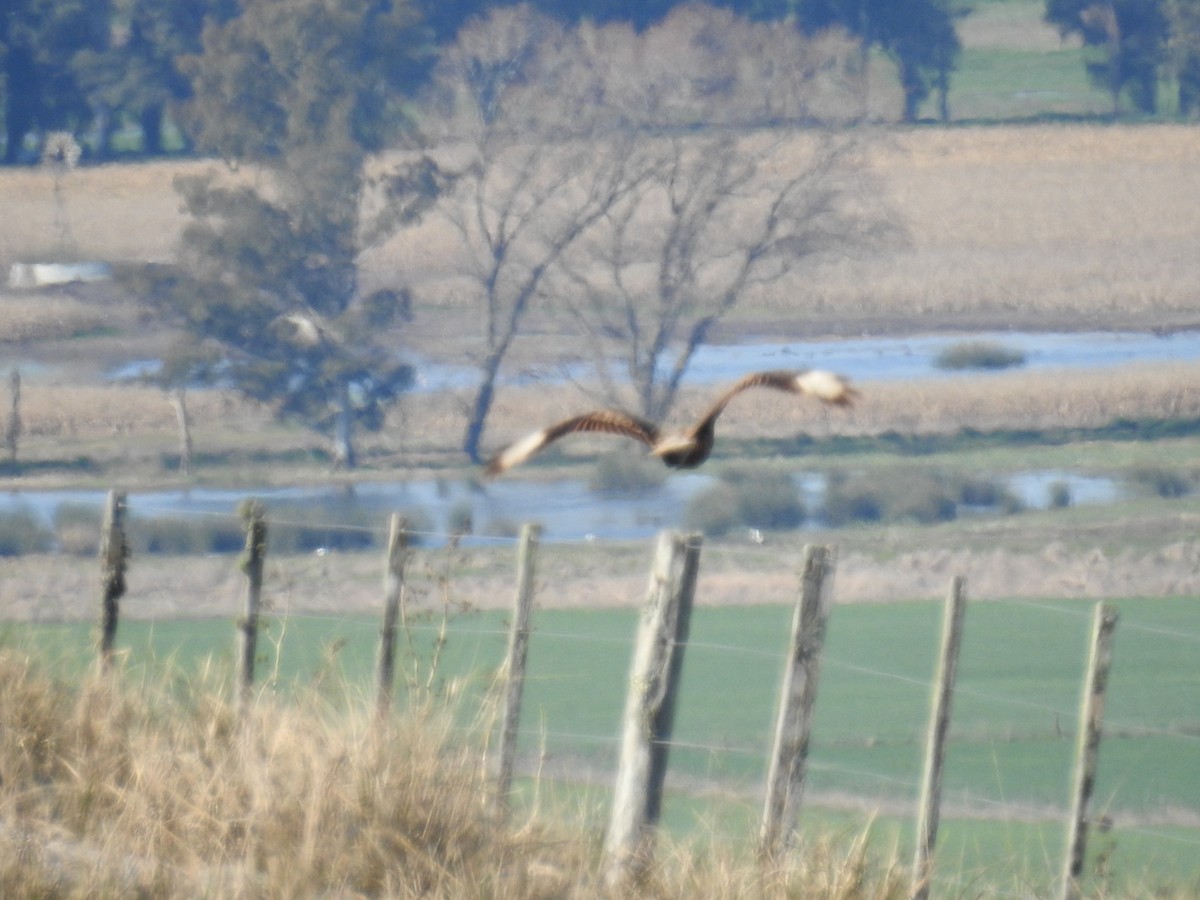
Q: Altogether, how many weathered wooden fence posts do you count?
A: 8